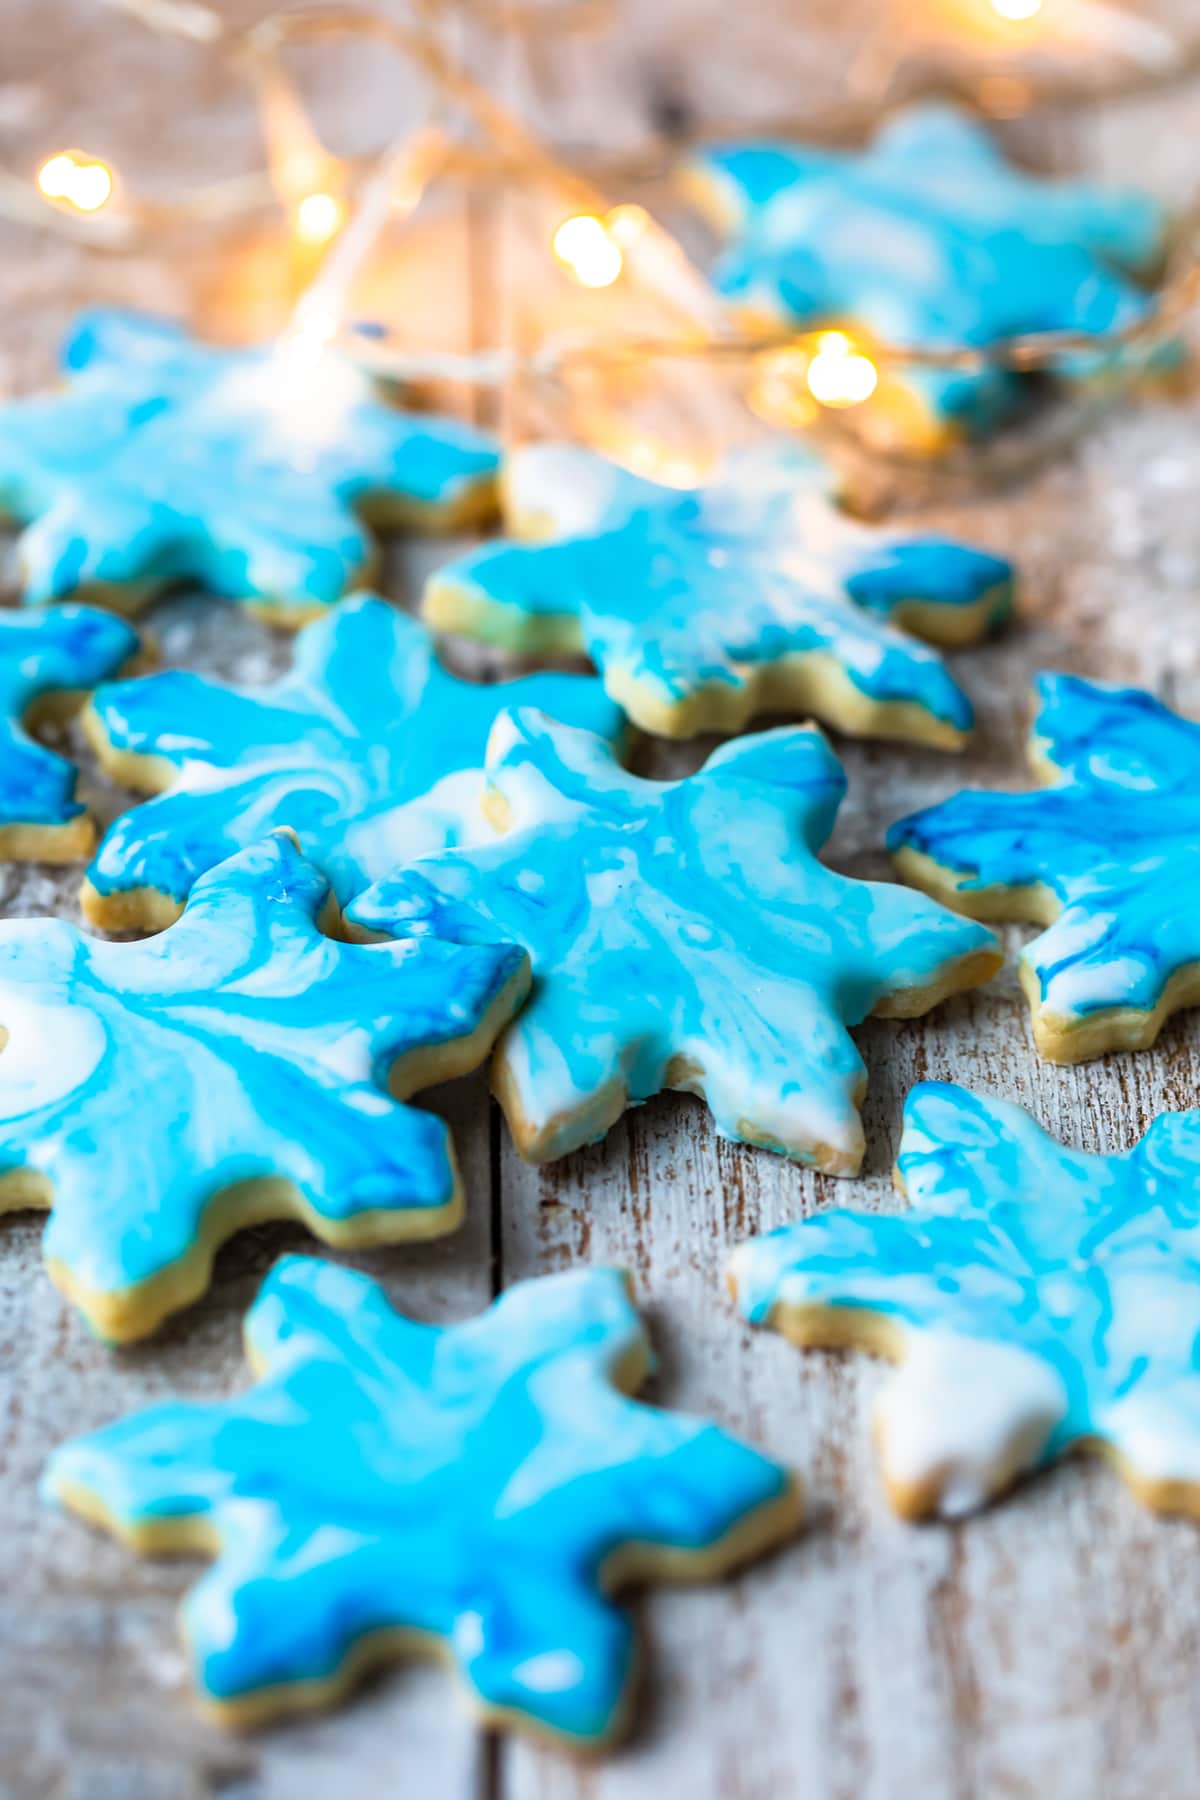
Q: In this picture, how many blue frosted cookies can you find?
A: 10